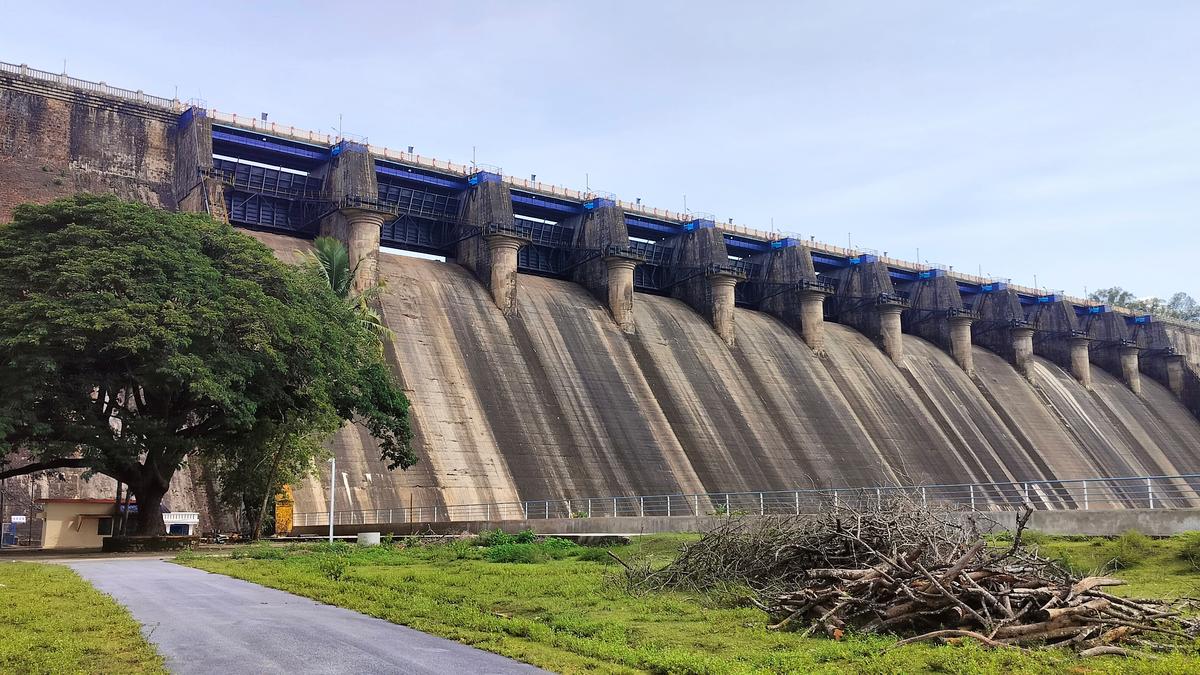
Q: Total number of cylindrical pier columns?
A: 11